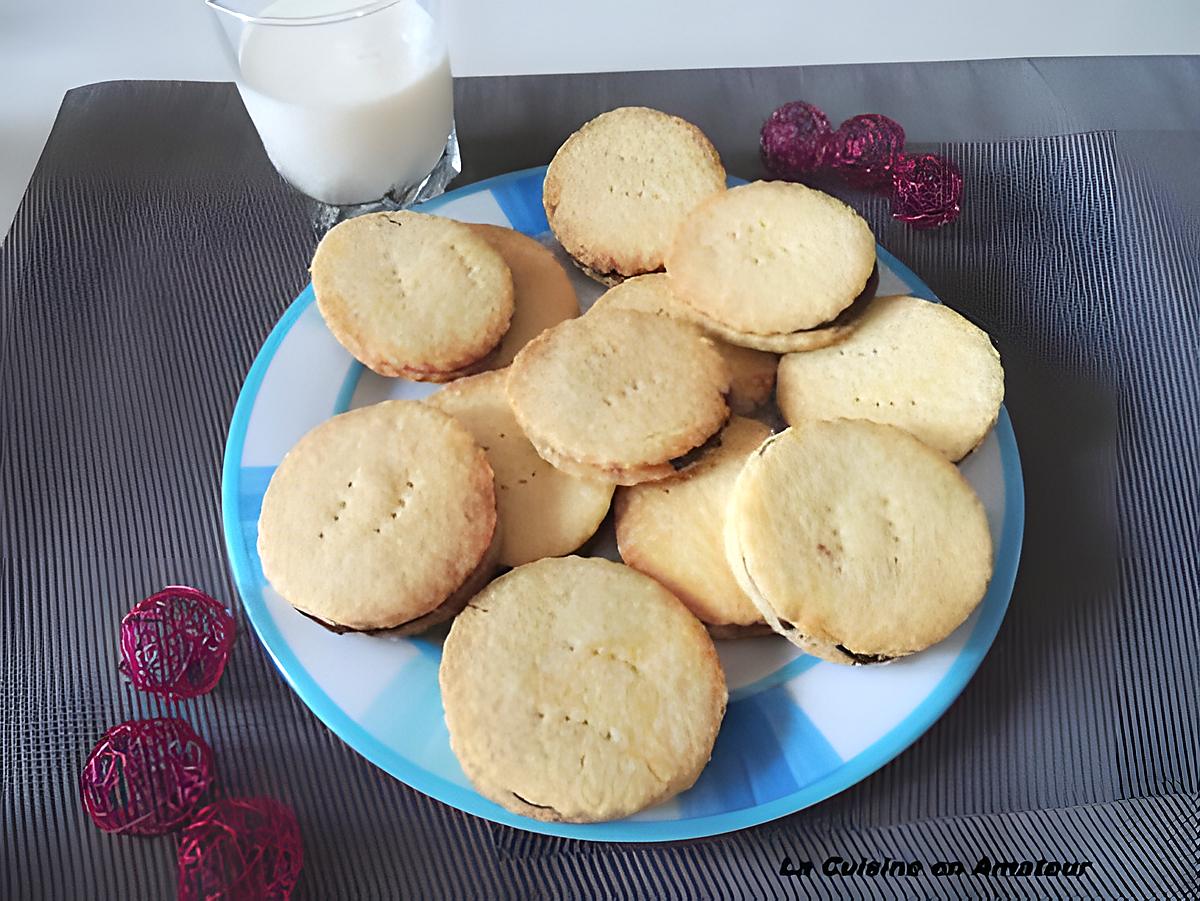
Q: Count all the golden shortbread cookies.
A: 12